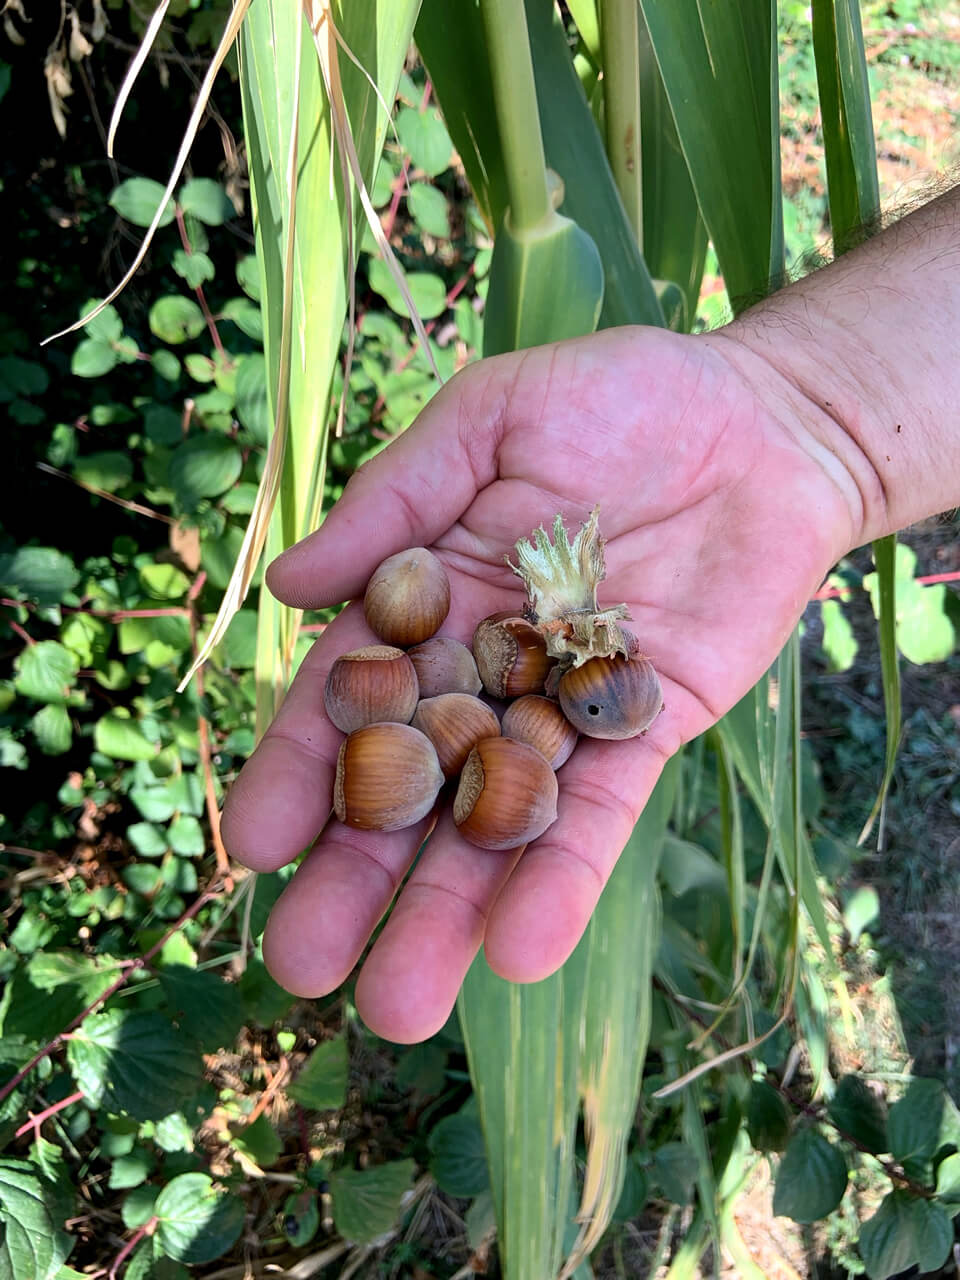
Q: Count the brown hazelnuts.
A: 9